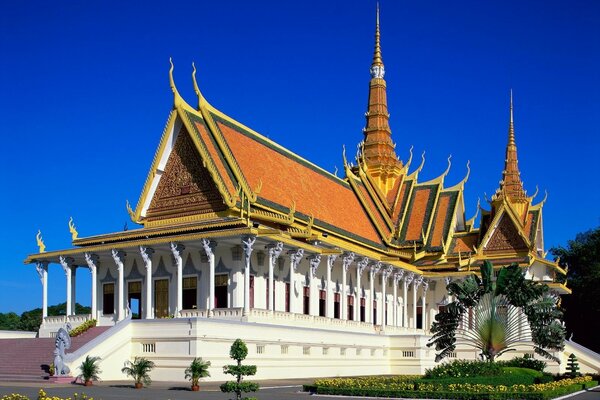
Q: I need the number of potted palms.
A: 3